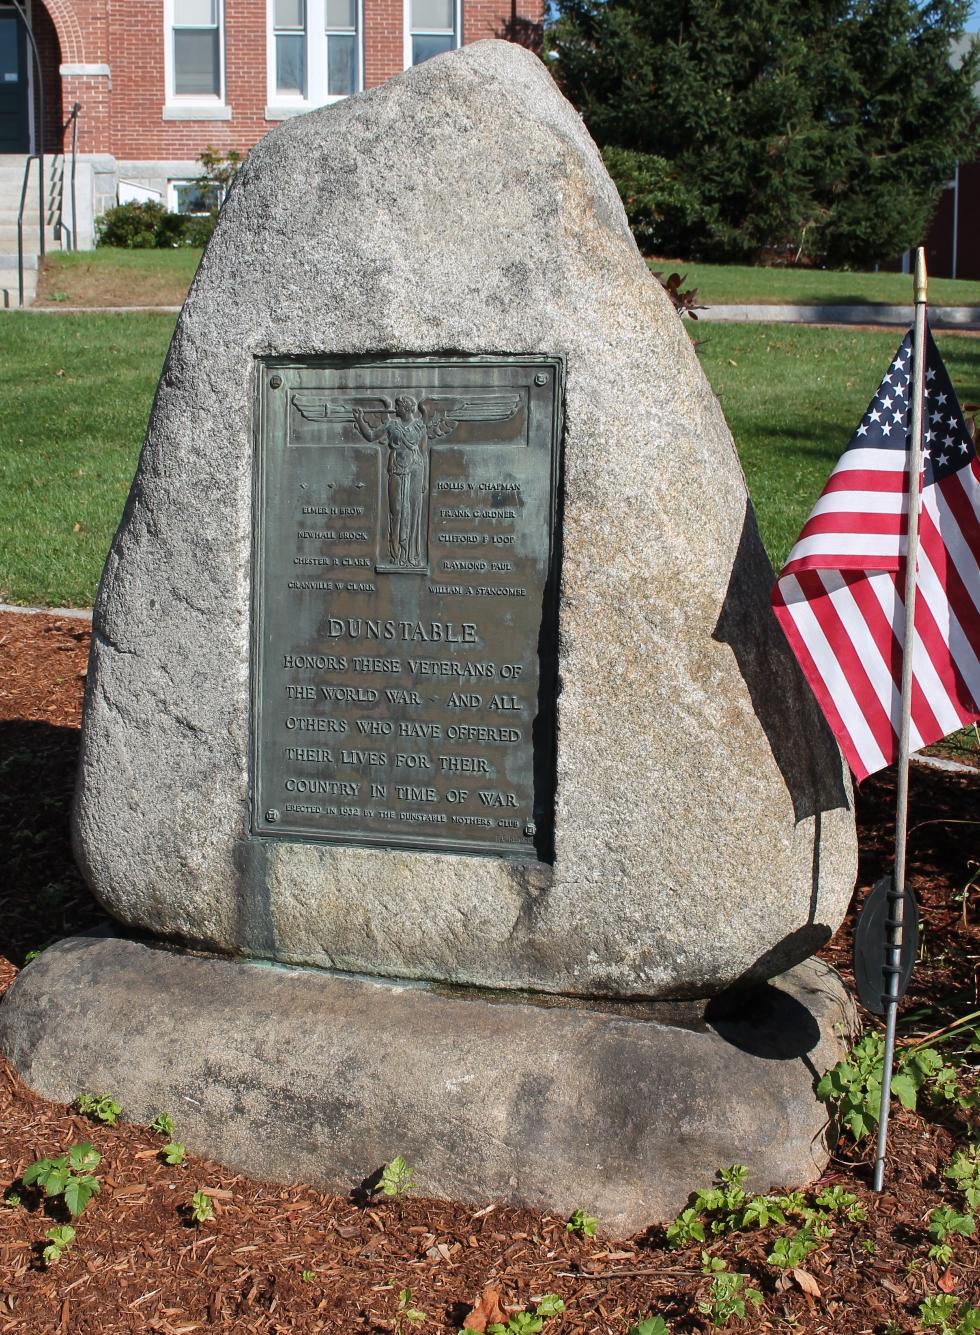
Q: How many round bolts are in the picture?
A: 4